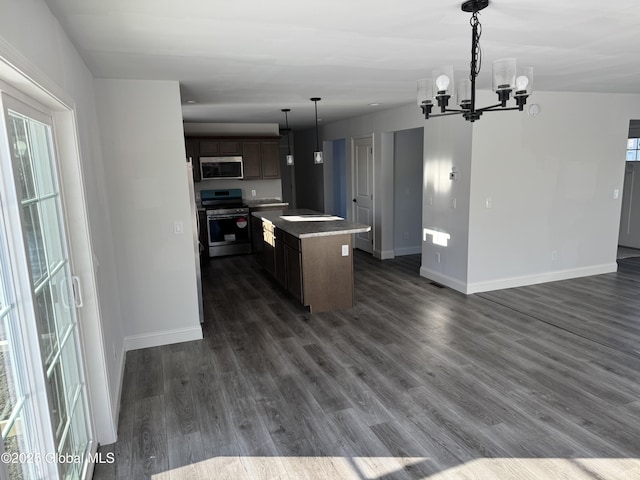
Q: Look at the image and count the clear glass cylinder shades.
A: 7